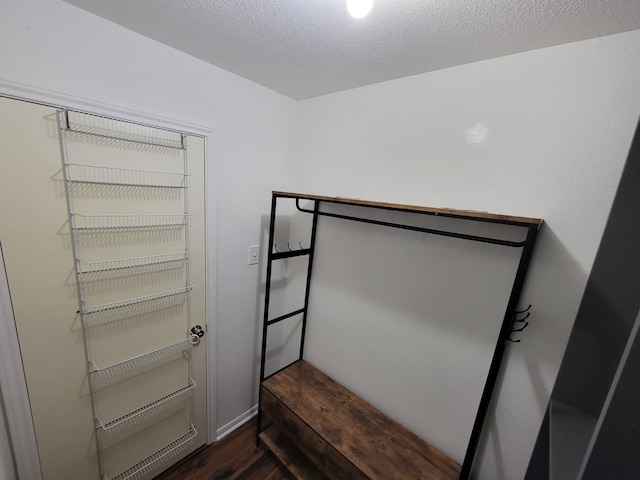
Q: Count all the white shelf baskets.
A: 8